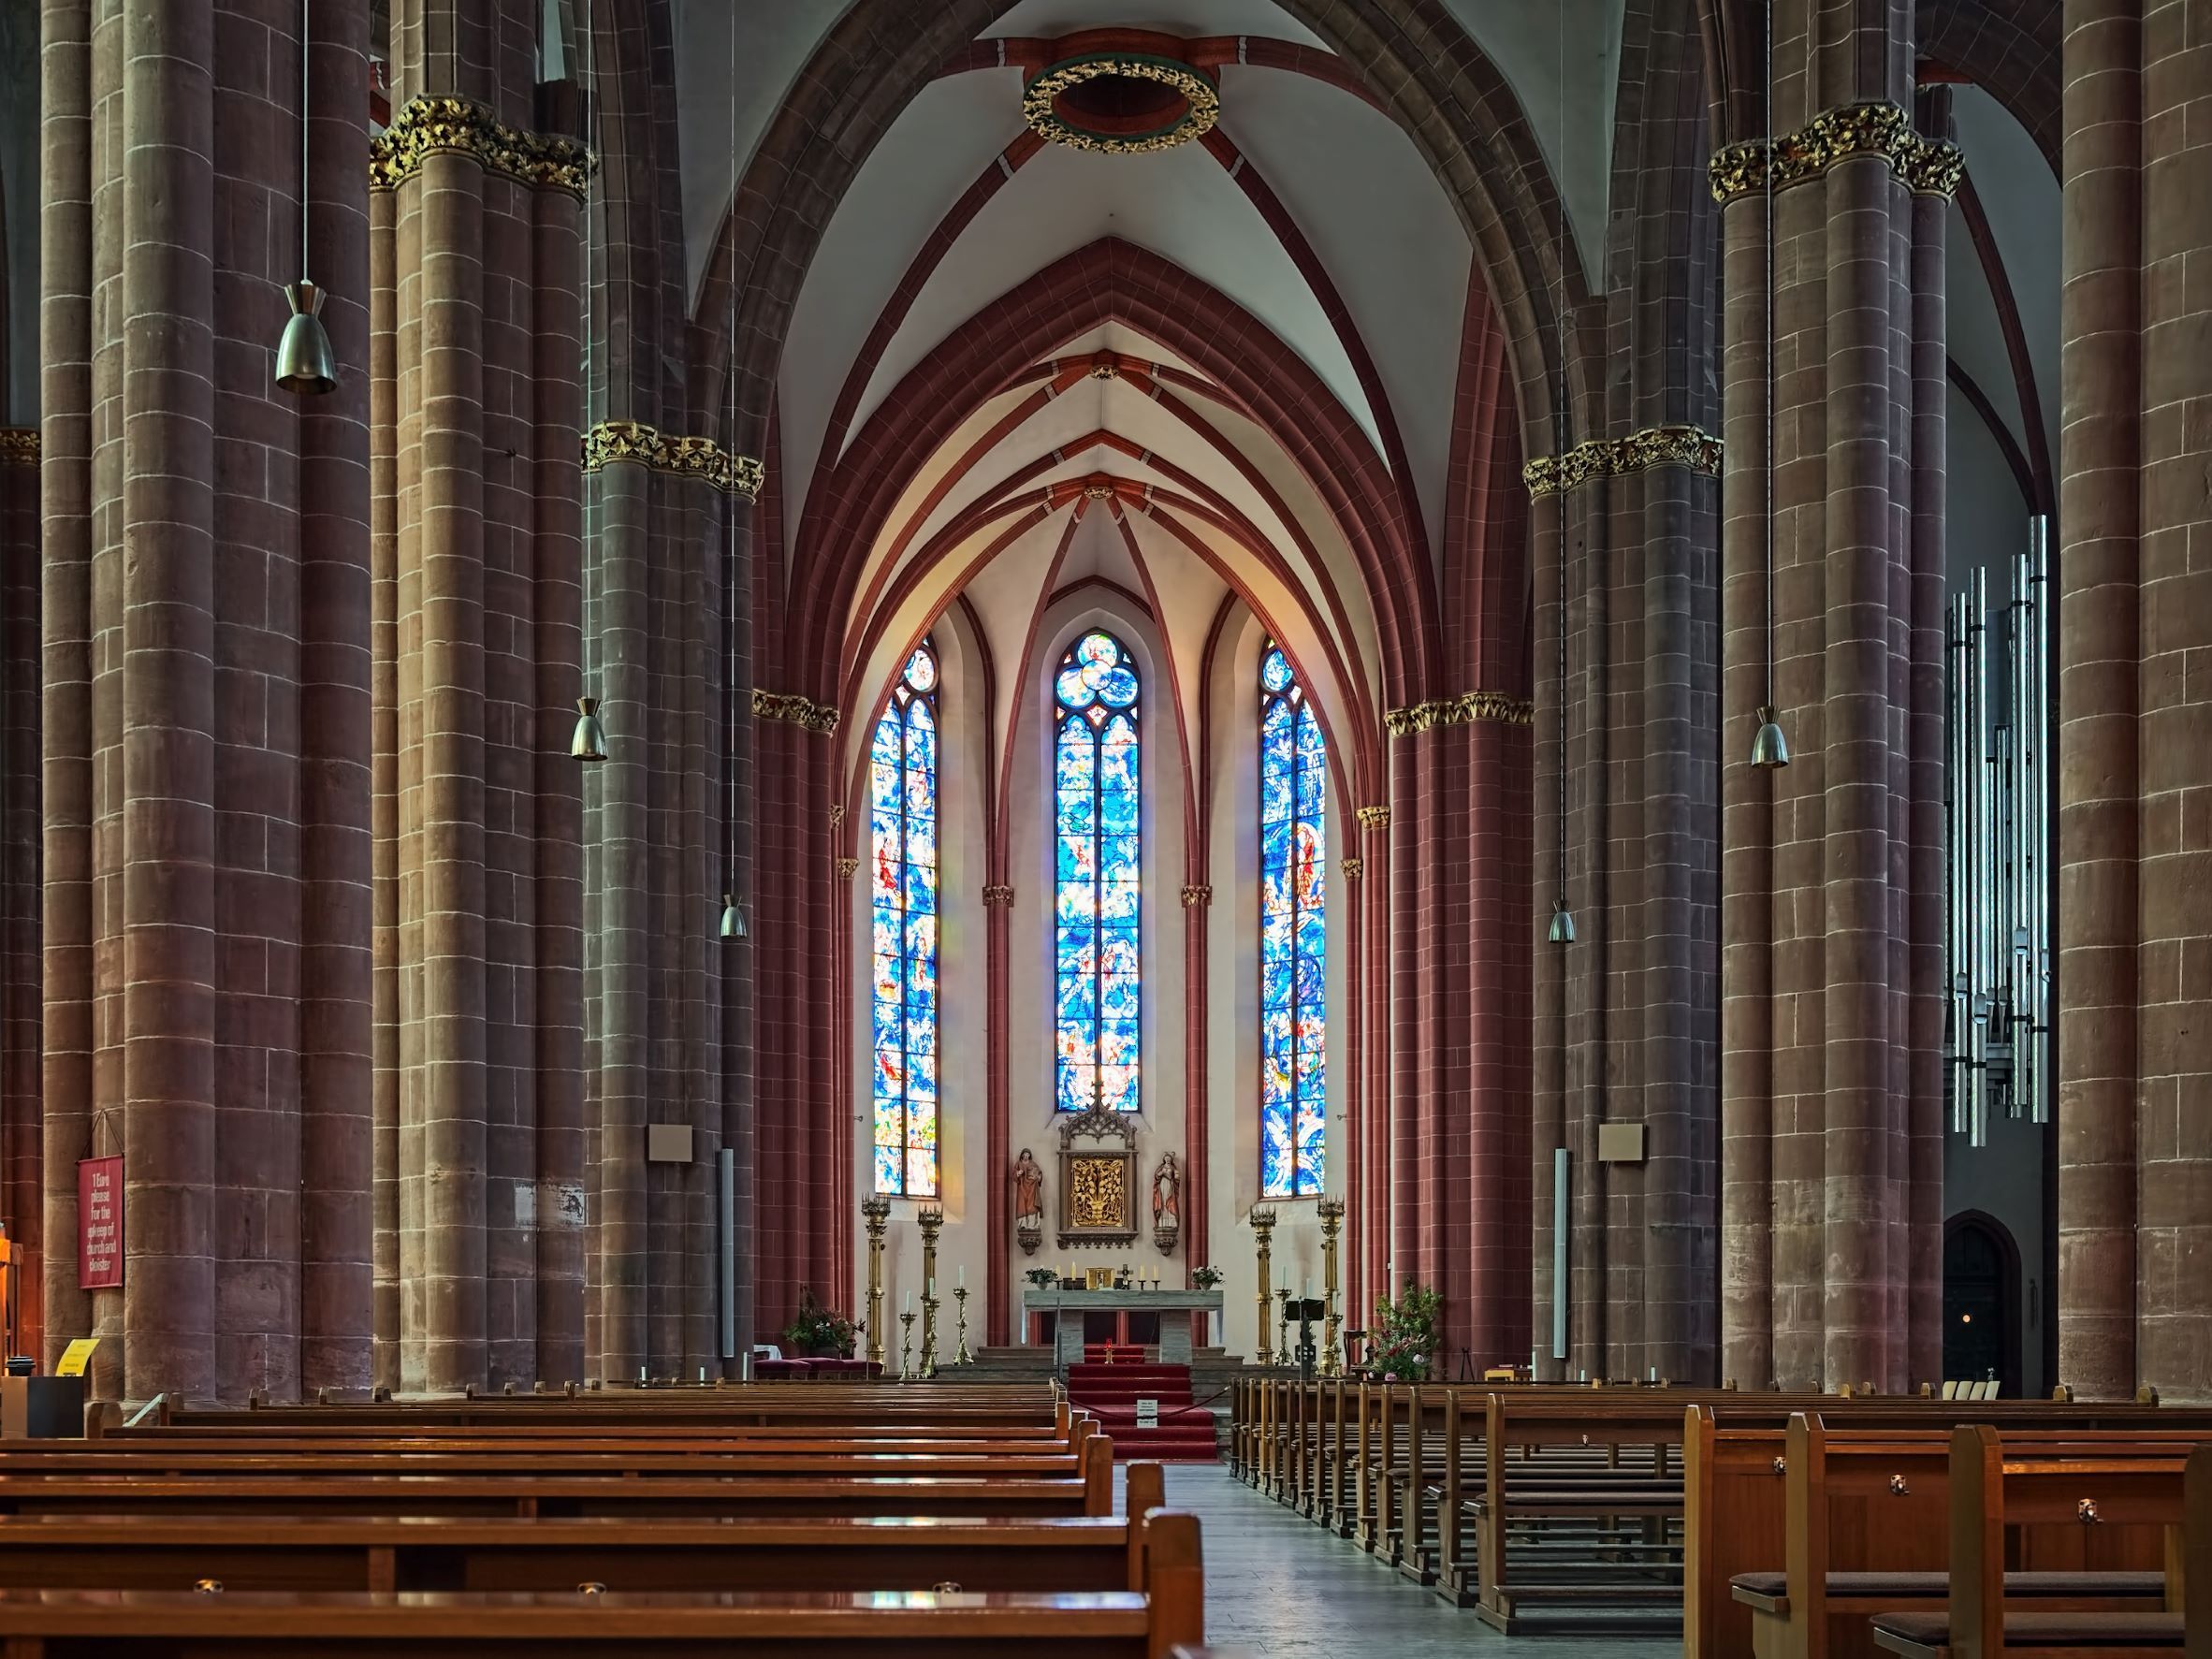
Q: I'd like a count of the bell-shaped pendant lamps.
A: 5